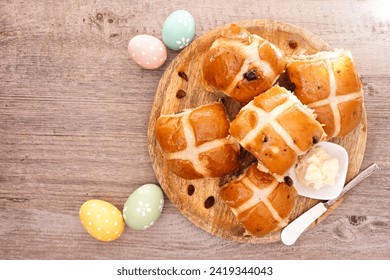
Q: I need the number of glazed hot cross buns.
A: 5